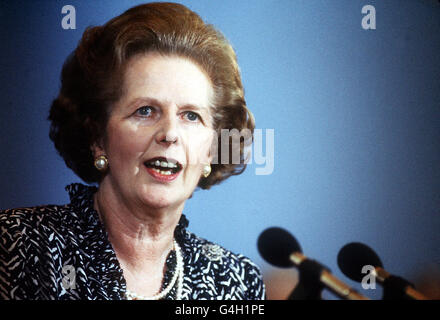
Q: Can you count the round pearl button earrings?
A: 2